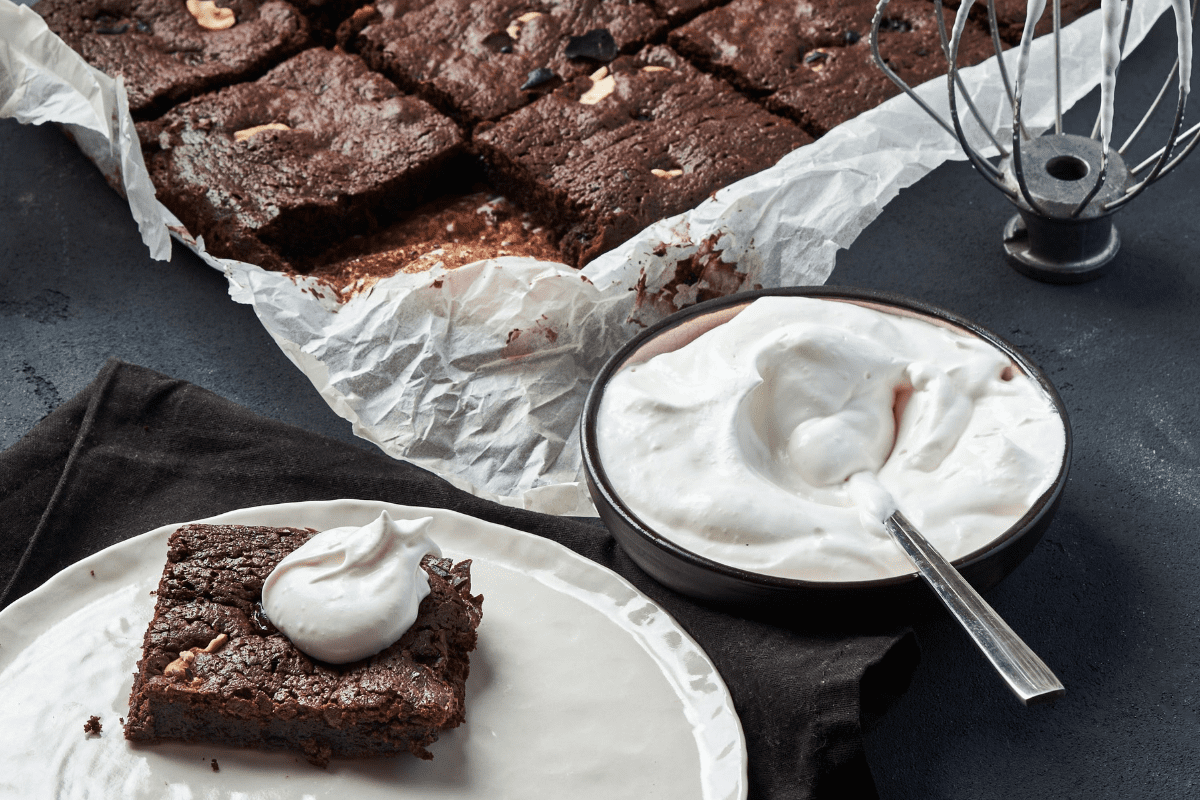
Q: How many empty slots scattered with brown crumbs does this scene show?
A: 1